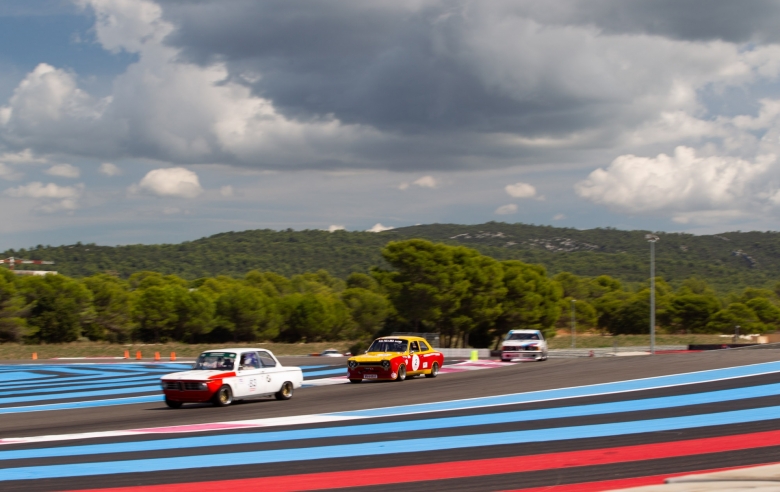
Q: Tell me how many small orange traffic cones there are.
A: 5